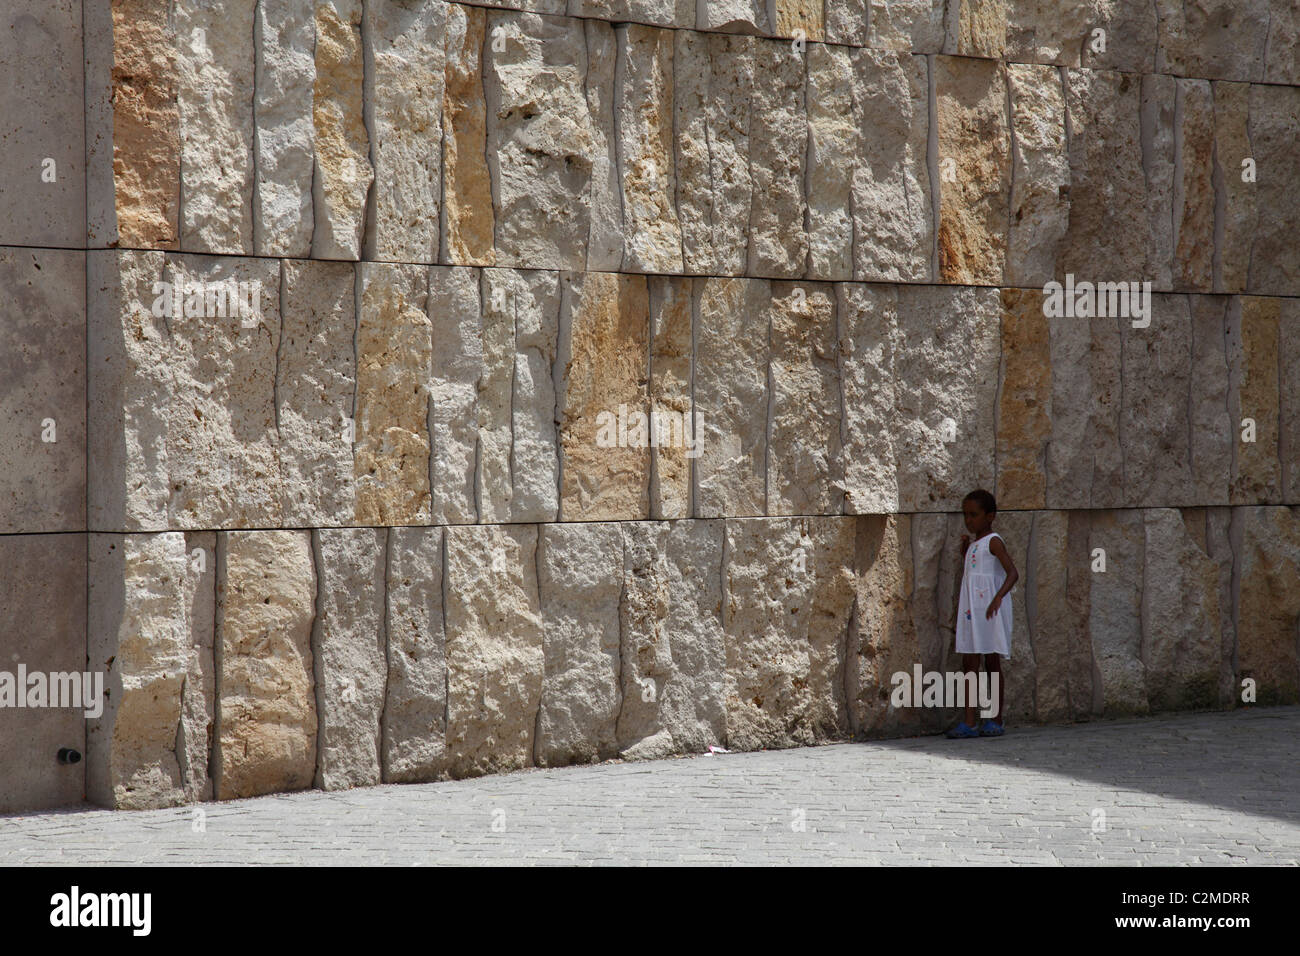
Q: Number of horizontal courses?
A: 4